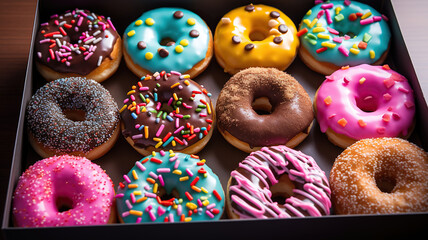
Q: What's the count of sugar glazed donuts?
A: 1